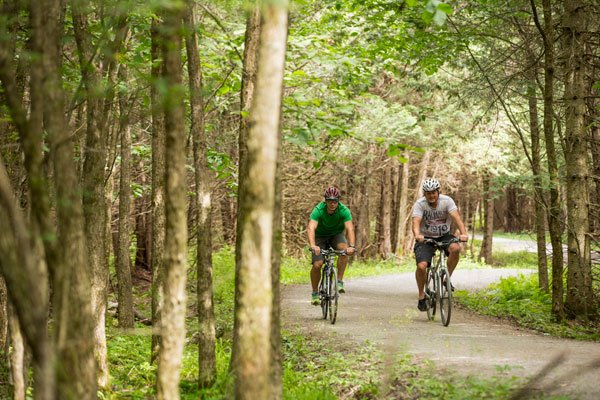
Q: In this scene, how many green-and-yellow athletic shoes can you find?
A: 2